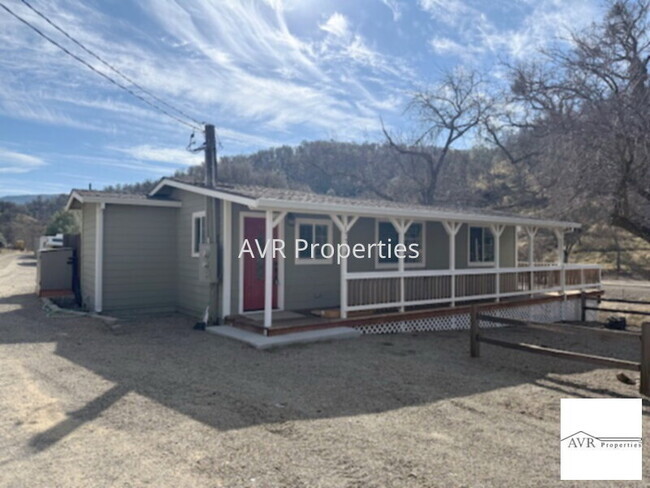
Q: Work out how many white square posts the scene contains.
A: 7